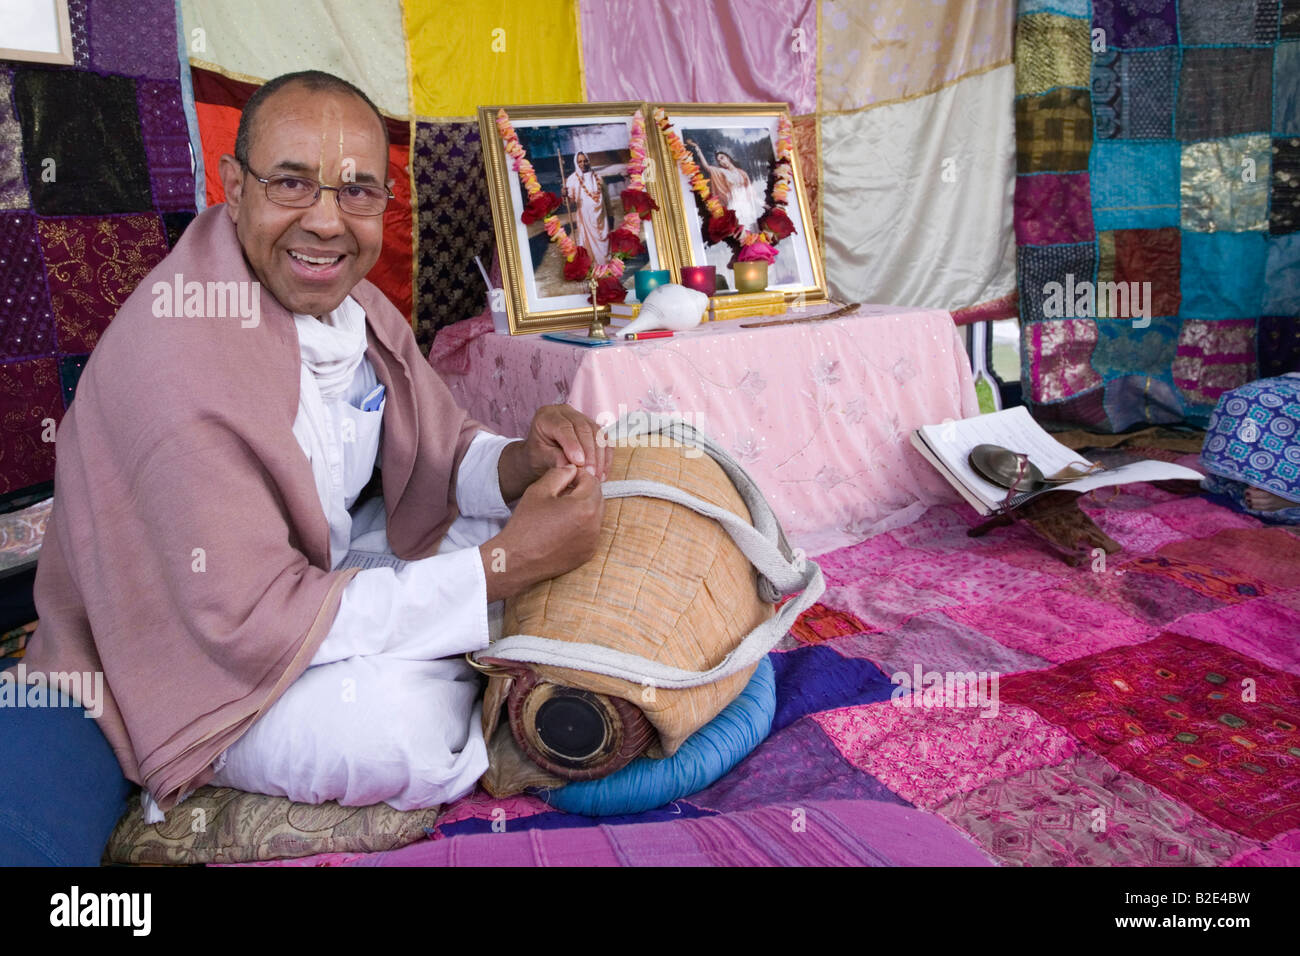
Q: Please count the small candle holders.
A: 3